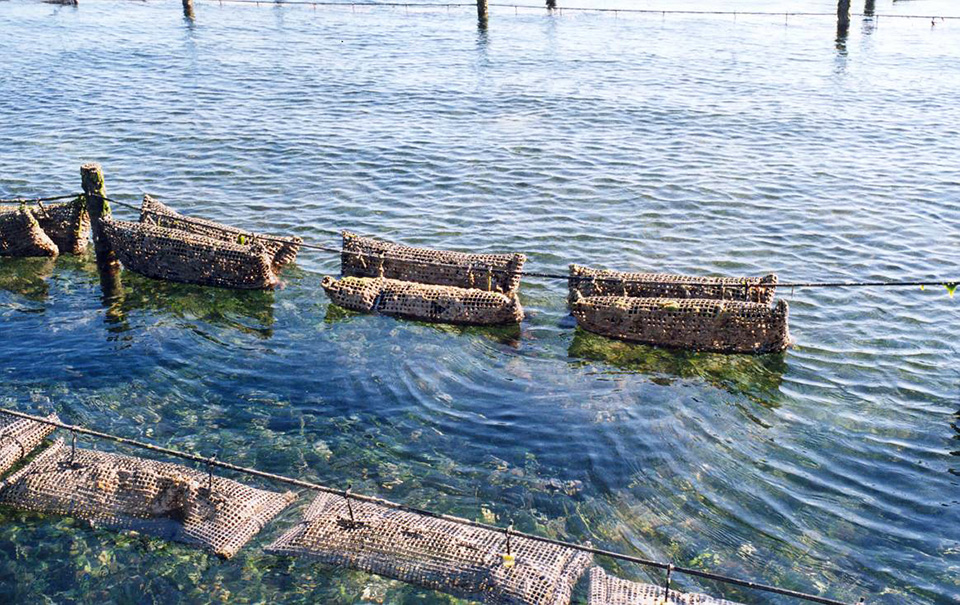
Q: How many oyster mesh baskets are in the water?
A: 12